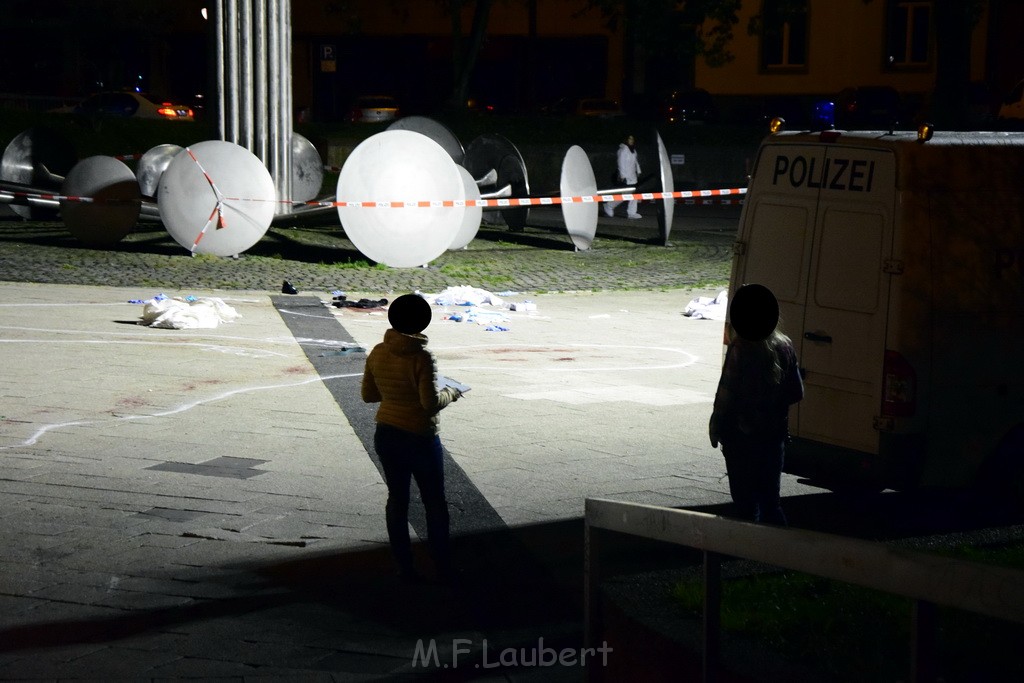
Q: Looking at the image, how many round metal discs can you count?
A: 11